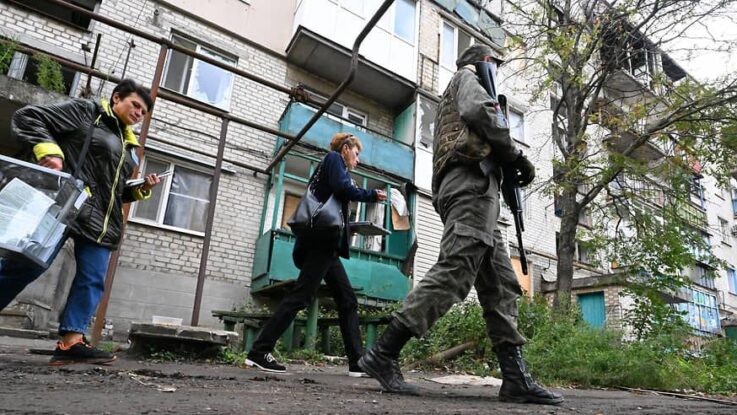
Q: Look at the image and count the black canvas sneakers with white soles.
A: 2